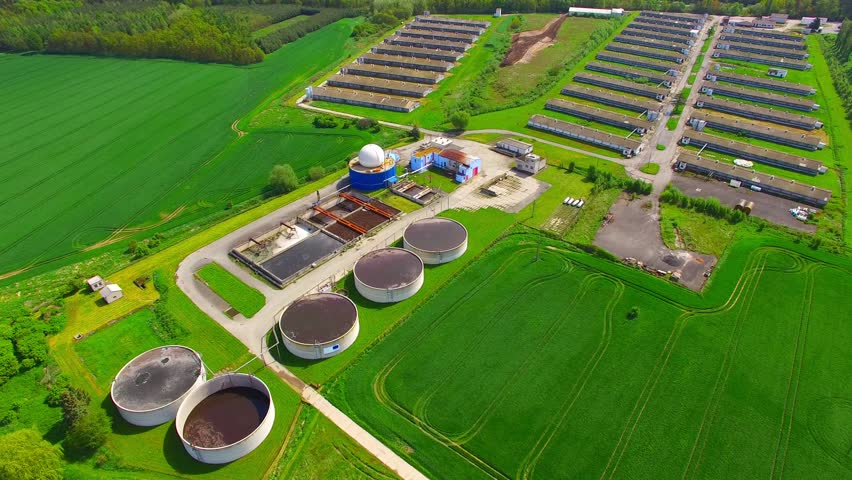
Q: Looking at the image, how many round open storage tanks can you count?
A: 5